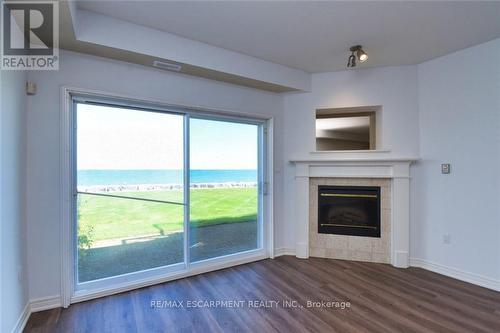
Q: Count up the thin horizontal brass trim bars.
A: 2